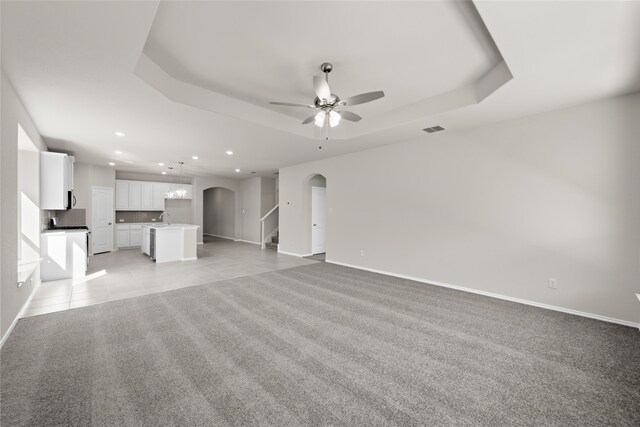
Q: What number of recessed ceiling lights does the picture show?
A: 8